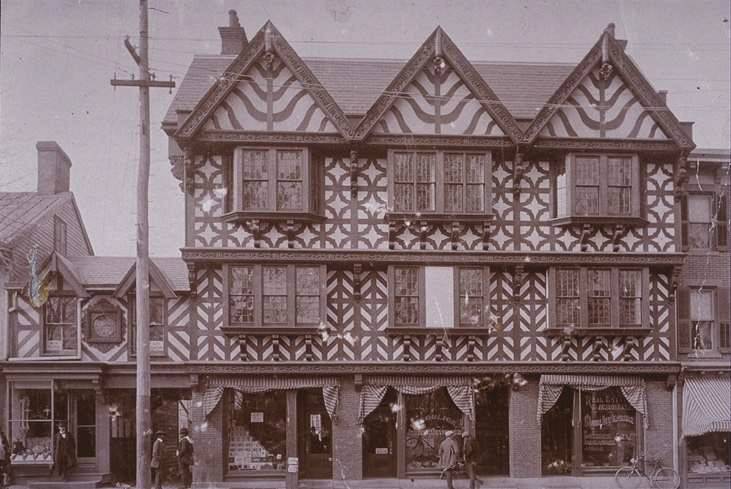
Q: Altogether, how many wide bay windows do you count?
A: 6